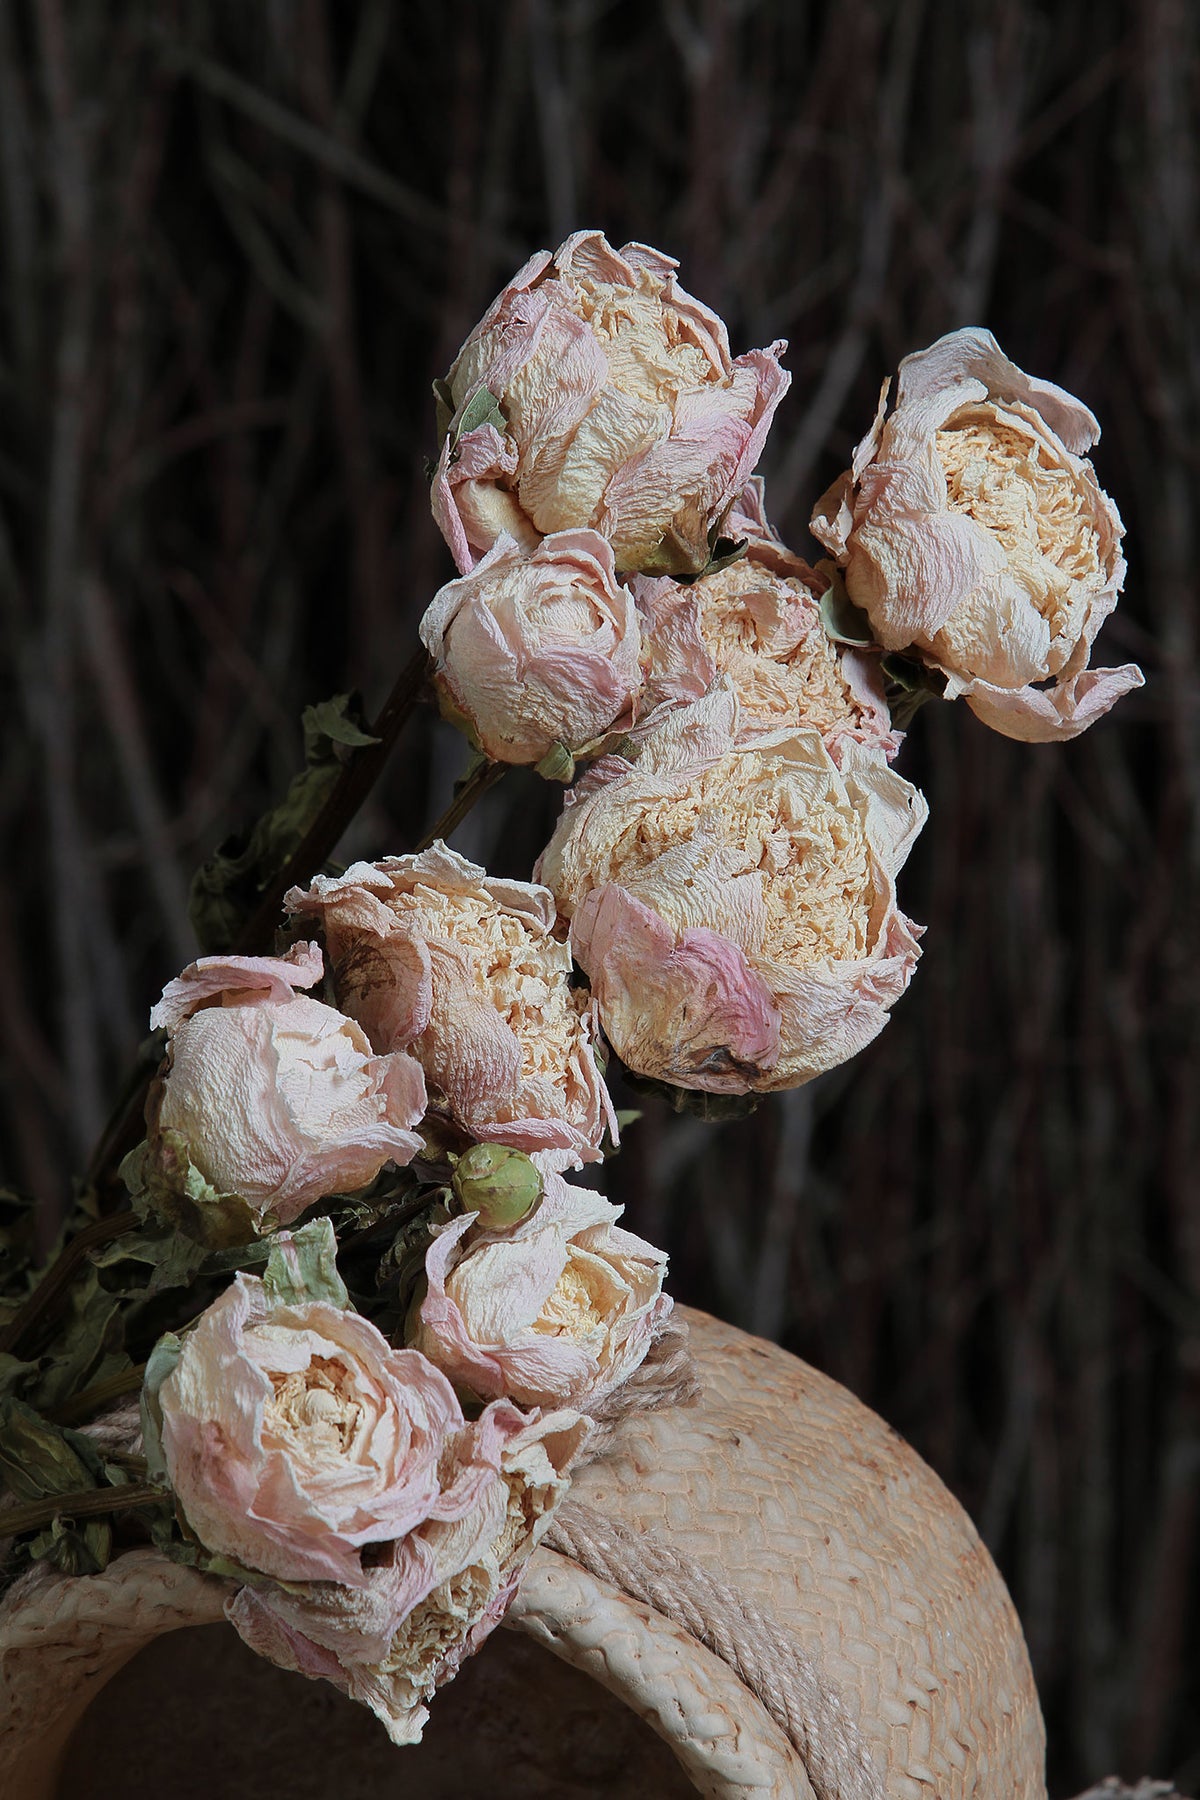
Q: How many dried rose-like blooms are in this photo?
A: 10